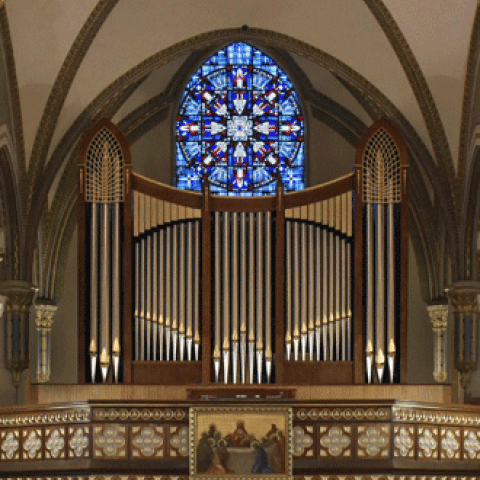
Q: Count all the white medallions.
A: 14